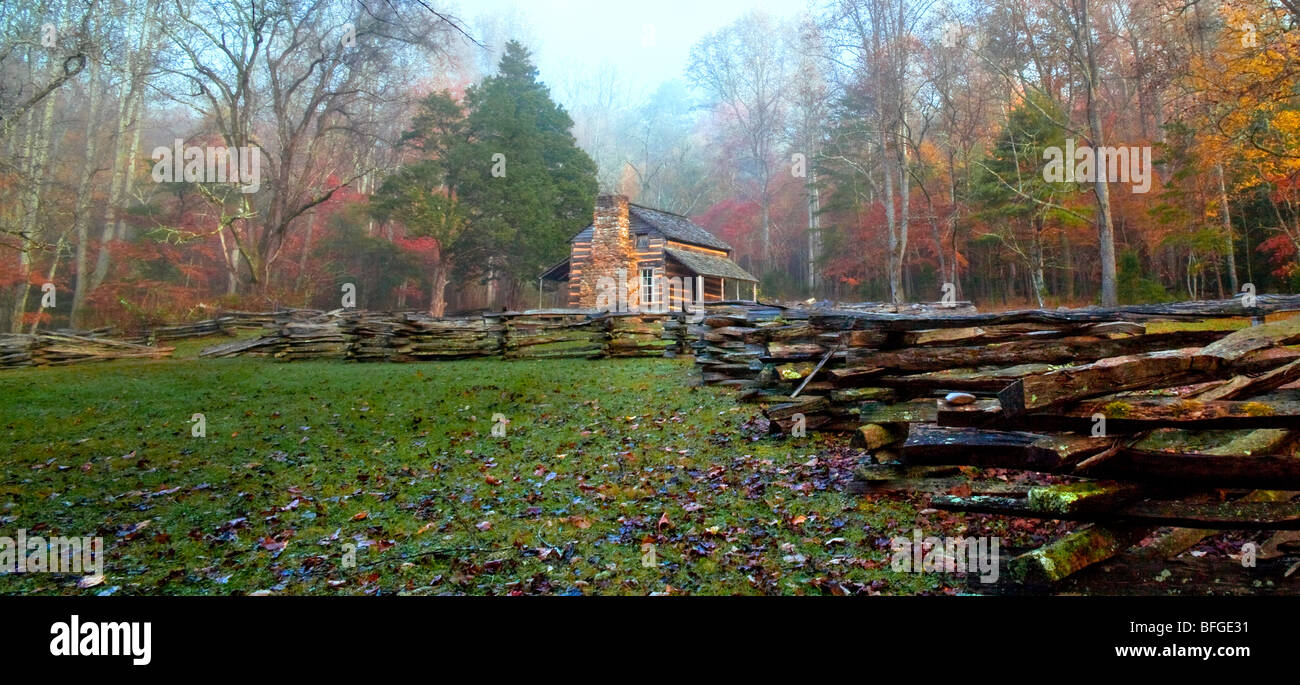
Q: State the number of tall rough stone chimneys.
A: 1